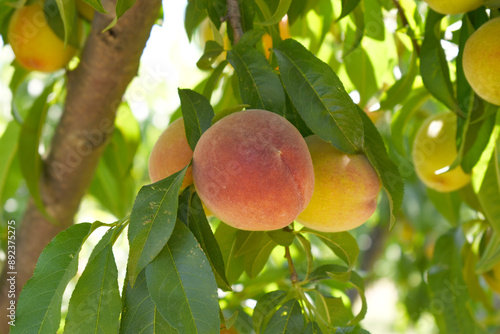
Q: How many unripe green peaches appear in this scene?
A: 0